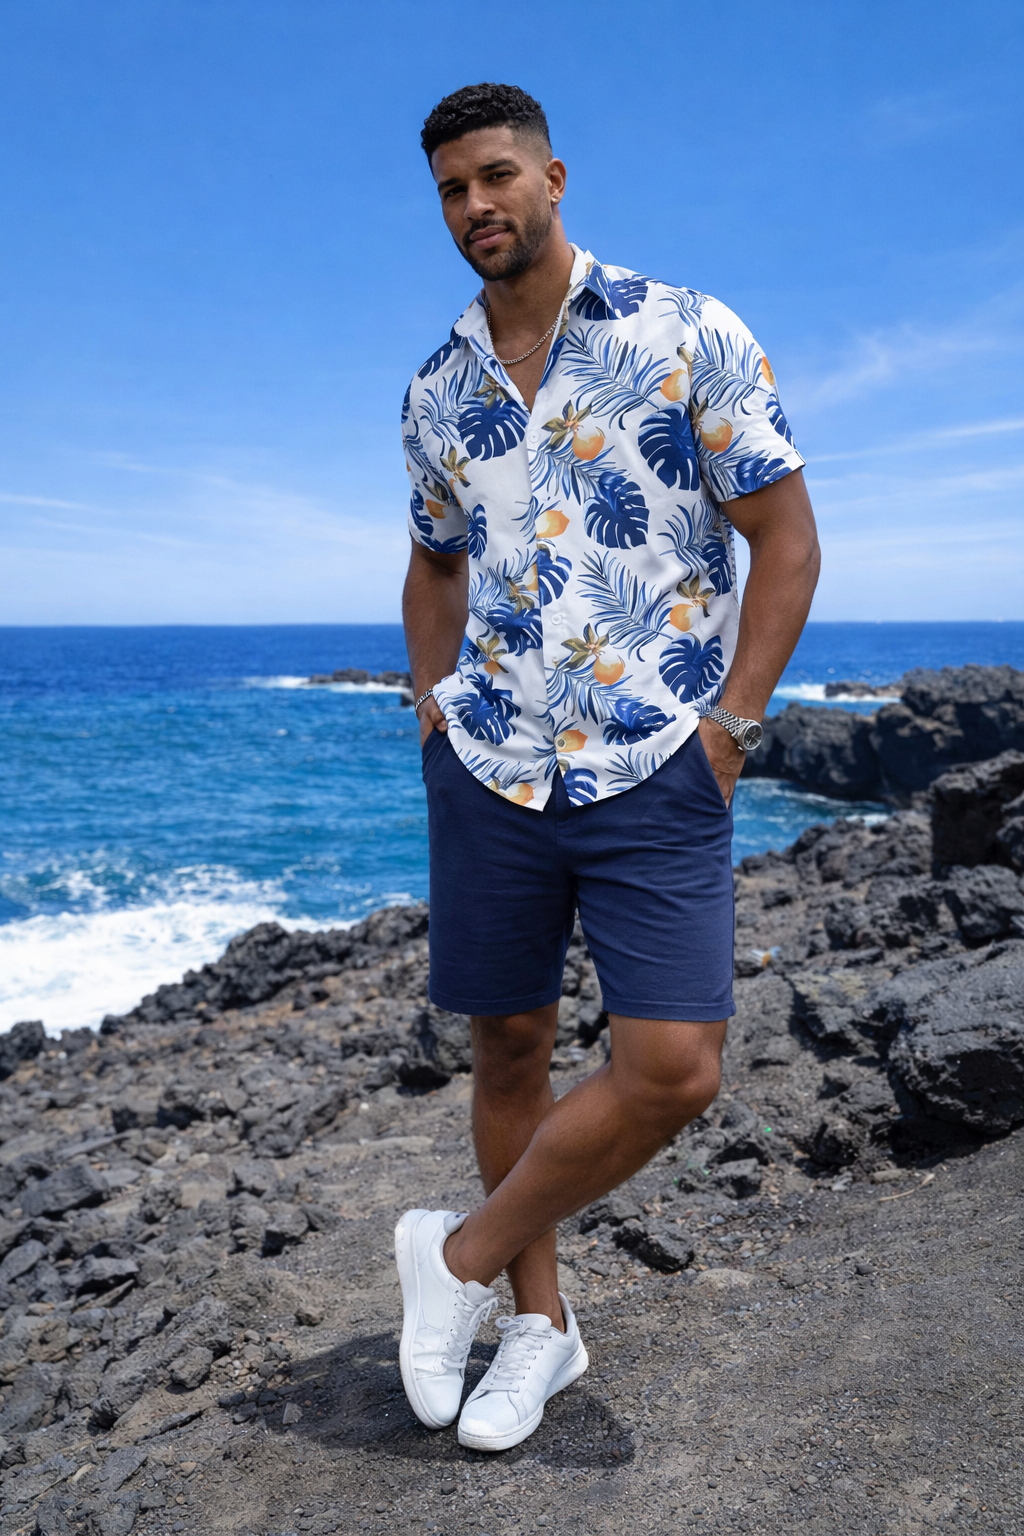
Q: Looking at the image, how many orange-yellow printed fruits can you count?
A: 12